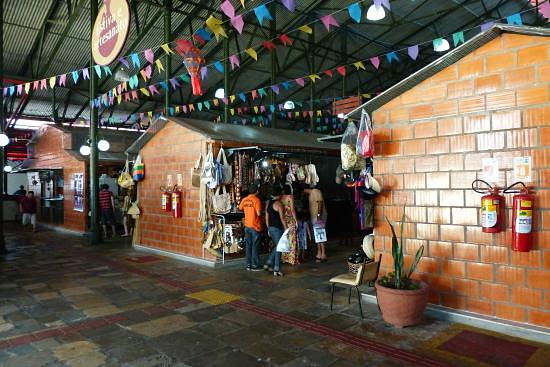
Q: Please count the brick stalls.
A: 3